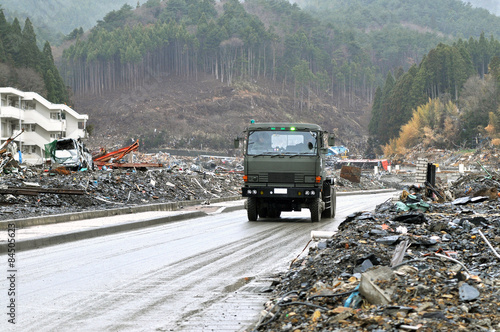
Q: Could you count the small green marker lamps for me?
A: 3